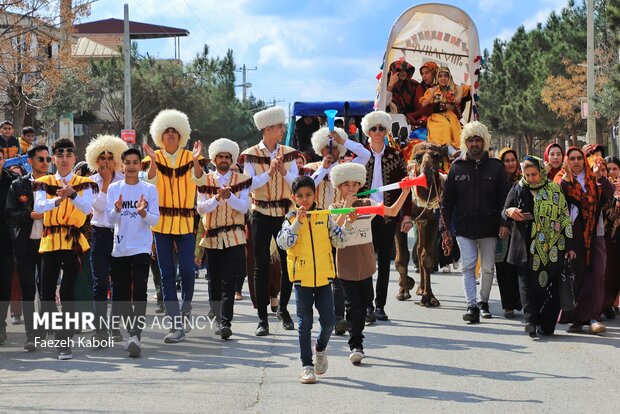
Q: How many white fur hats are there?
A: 8